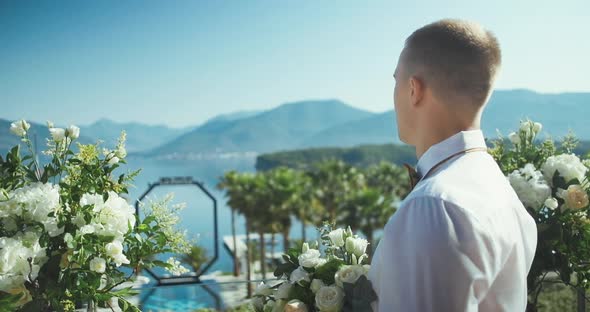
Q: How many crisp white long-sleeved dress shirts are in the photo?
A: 1